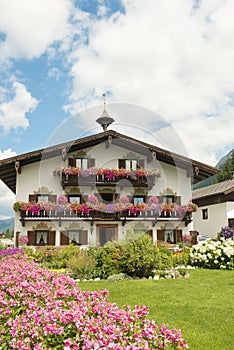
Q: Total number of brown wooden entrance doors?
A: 1